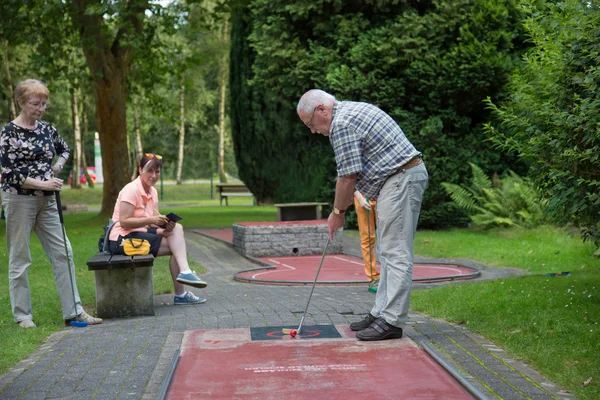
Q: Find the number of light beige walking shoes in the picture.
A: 2